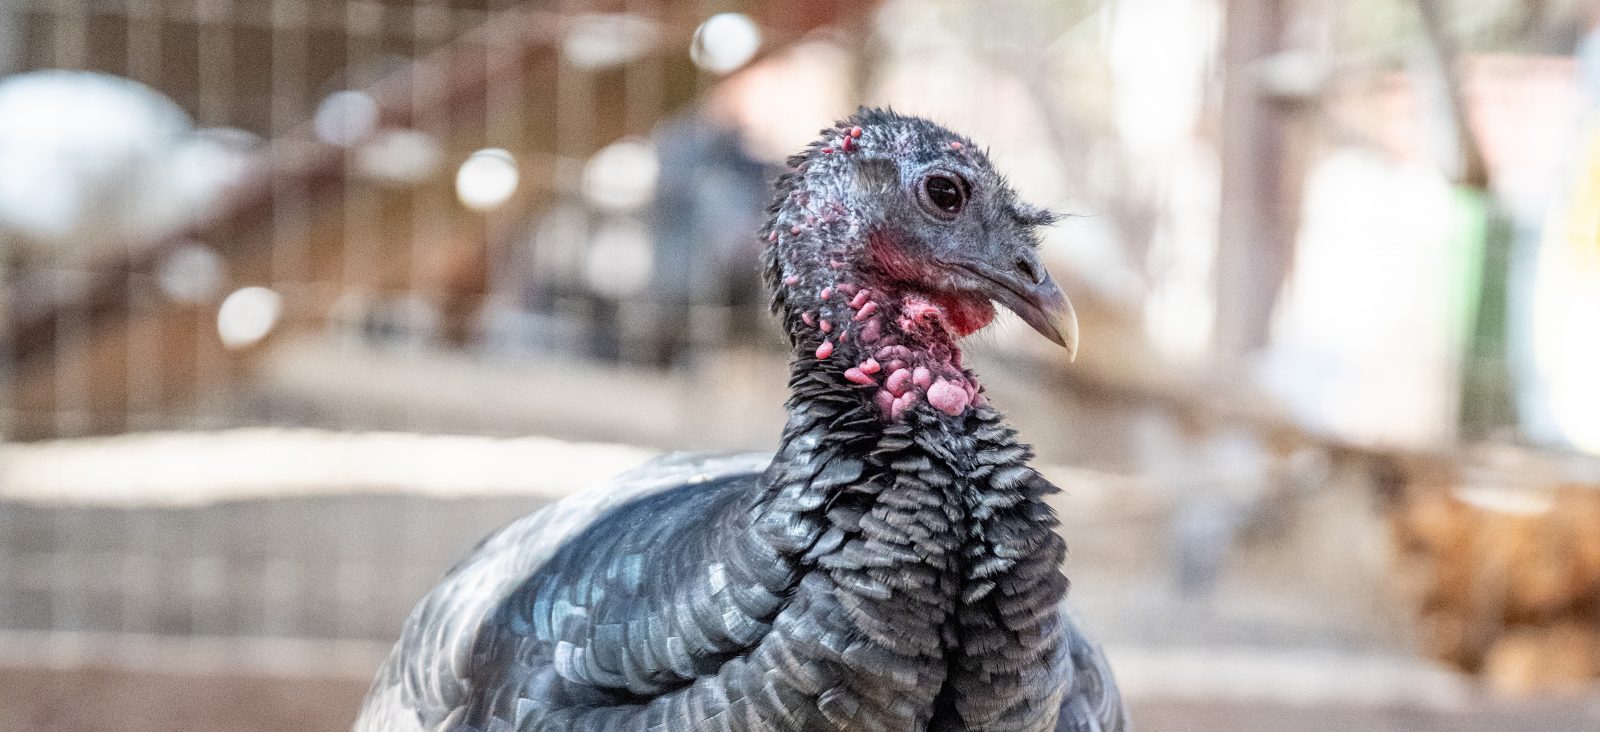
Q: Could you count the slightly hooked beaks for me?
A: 1